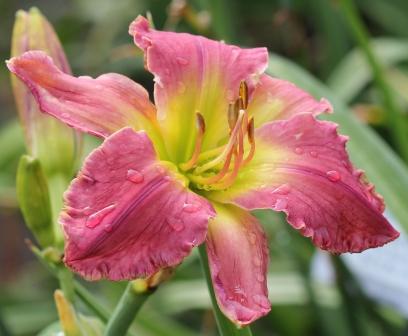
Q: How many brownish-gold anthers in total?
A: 5